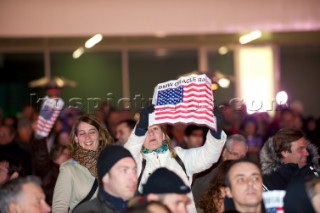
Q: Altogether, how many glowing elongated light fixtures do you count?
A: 3